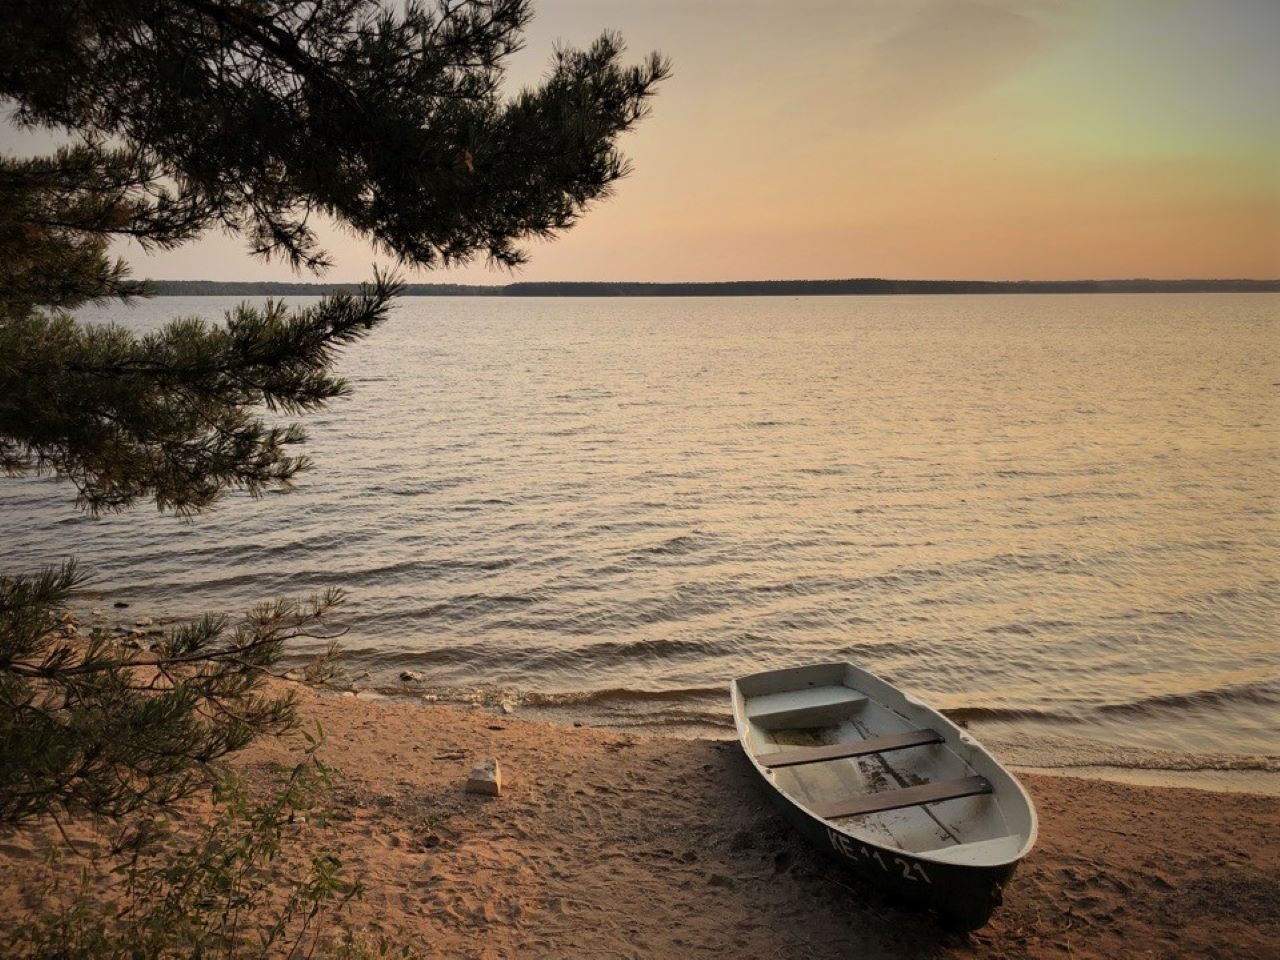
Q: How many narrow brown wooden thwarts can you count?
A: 2